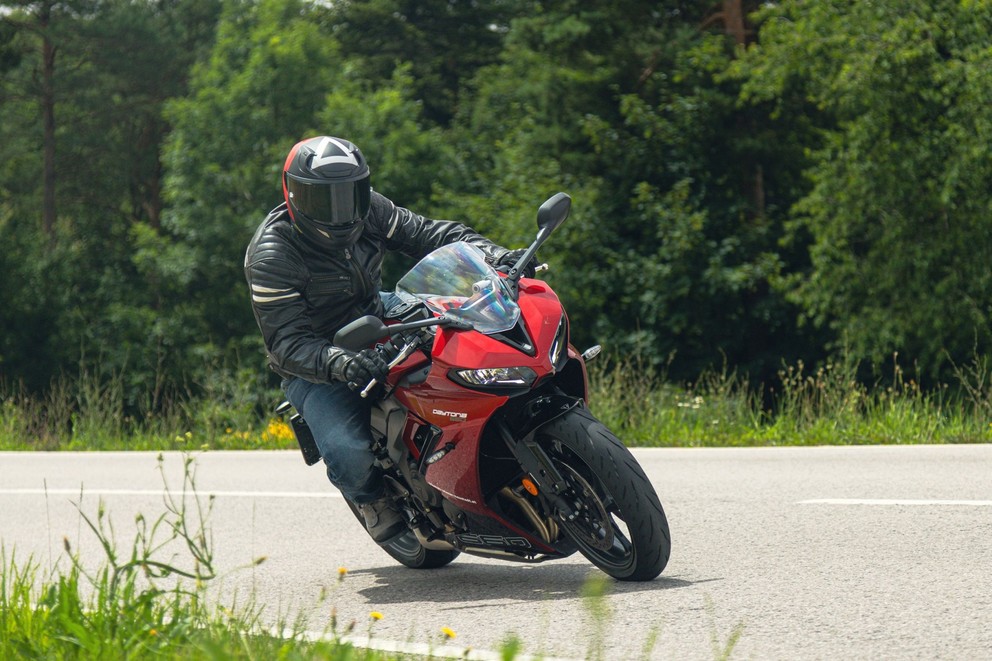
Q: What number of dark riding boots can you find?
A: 1